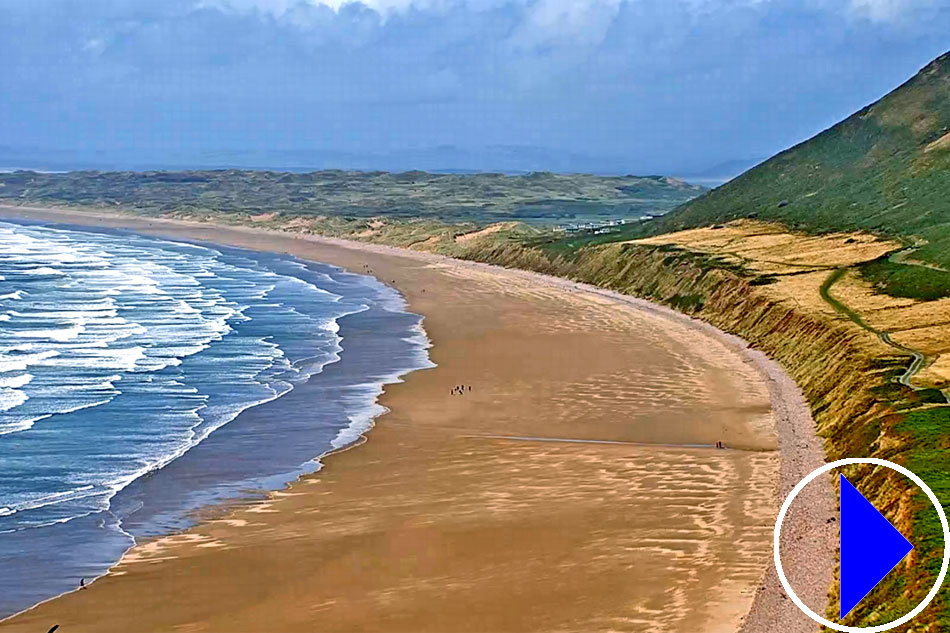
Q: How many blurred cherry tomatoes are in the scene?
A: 0